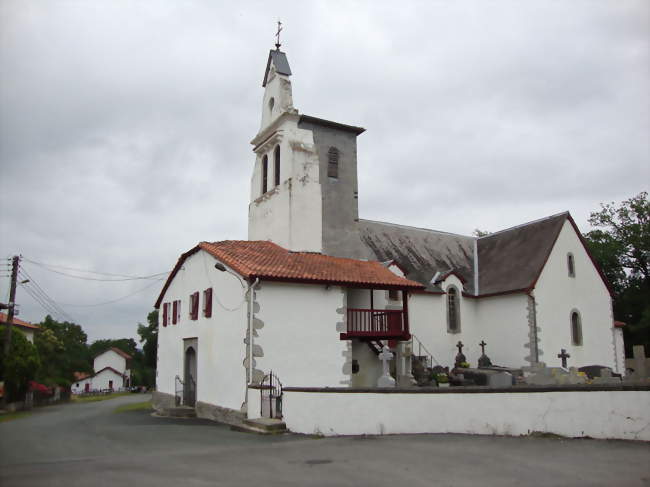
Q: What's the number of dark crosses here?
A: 4